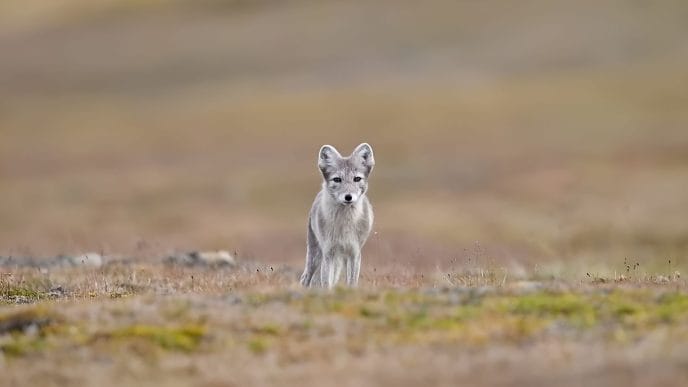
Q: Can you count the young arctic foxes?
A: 1